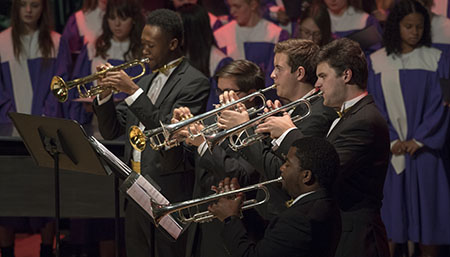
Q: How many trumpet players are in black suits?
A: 5